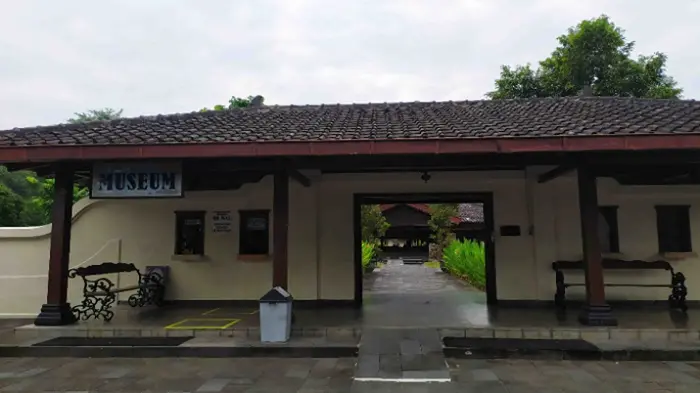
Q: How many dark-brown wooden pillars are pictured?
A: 3